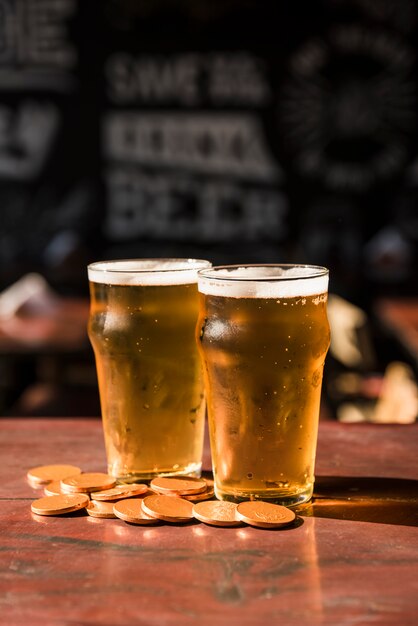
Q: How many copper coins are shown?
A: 12